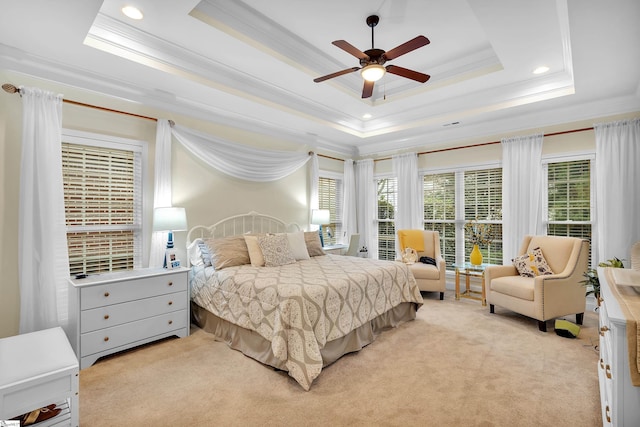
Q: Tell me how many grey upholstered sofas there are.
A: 0